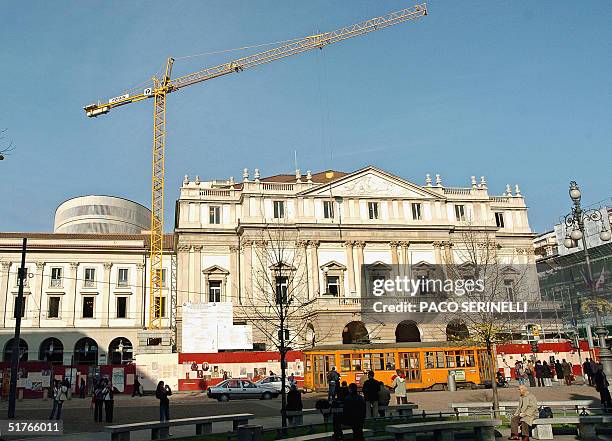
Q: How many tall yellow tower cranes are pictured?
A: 1